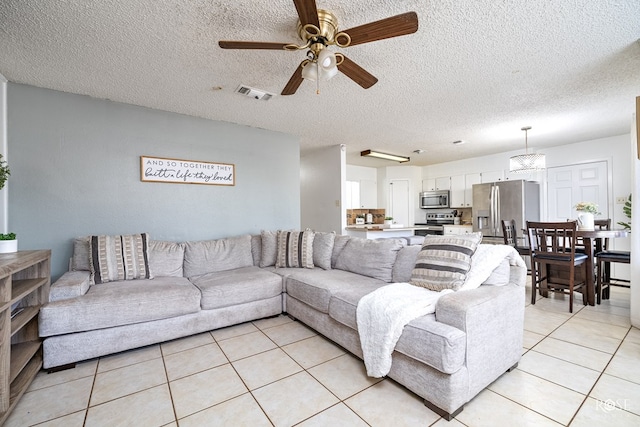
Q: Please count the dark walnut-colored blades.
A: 5